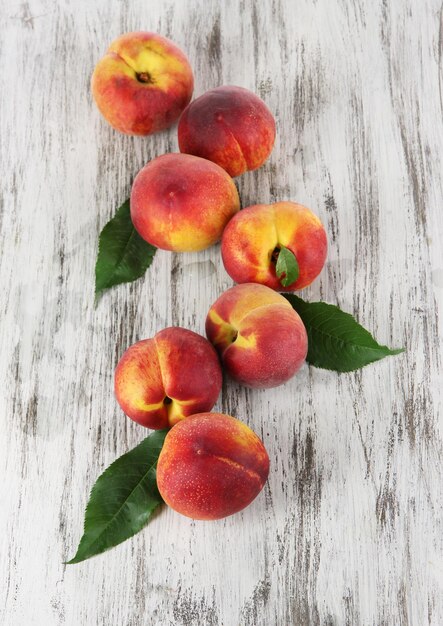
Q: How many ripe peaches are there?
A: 7